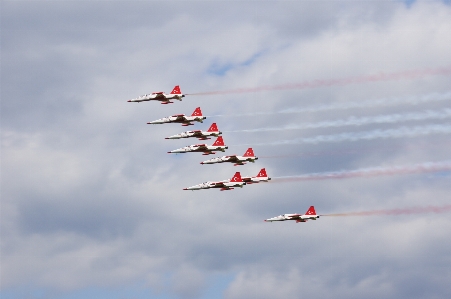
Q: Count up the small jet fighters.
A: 8